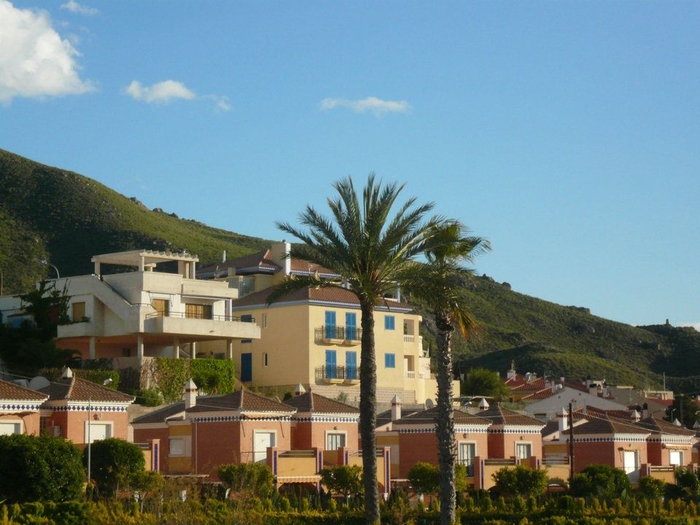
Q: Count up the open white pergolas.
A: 1